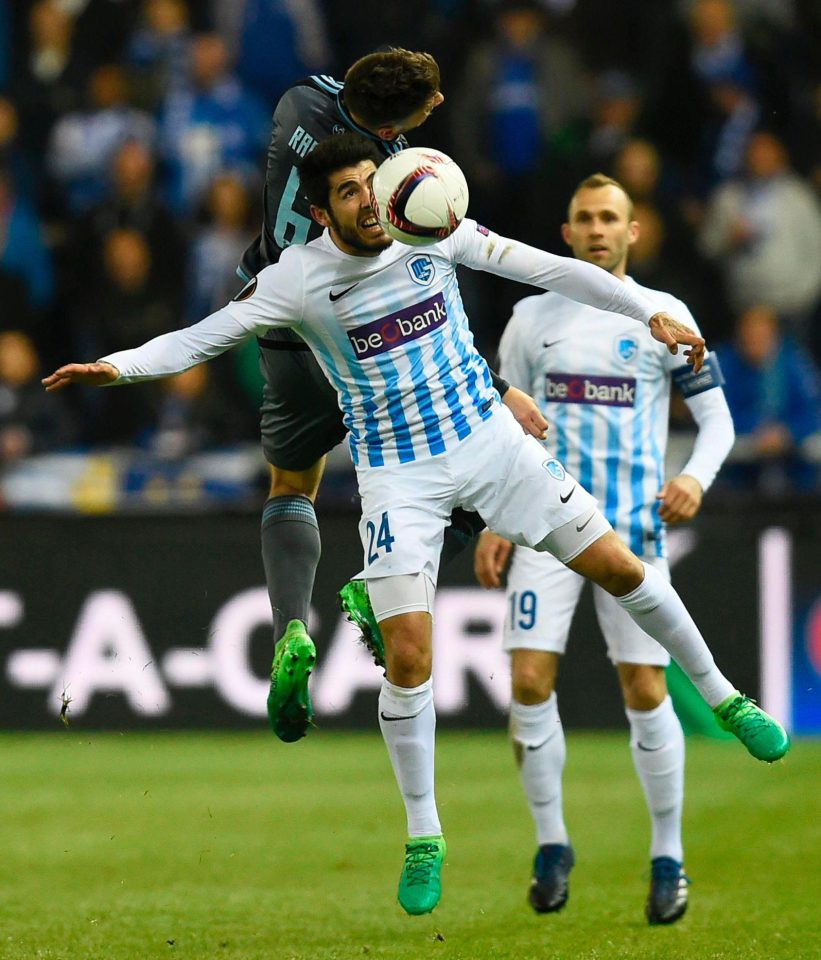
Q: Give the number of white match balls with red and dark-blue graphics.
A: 1